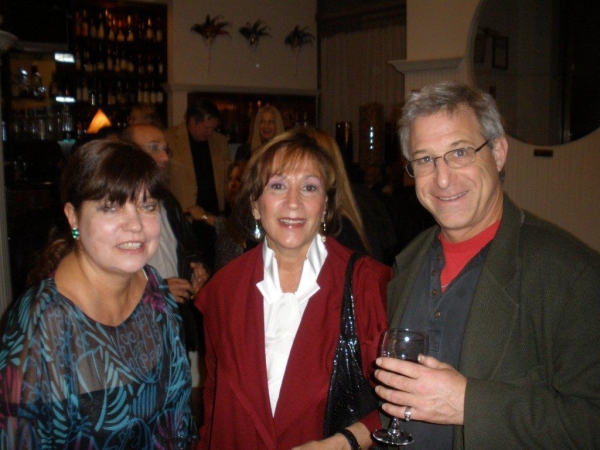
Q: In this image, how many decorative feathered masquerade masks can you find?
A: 3